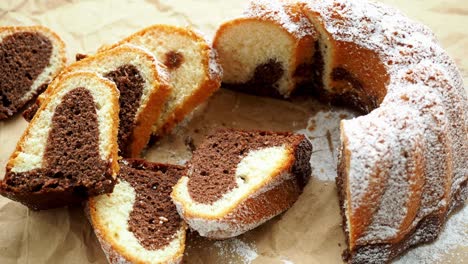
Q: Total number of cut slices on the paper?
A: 6